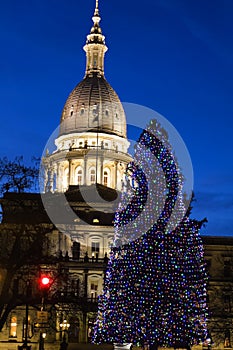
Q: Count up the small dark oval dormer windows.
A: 5